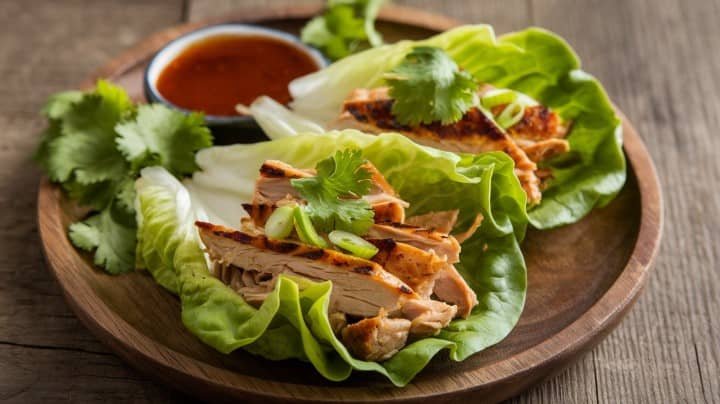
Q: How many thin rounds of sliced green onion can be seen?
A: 5